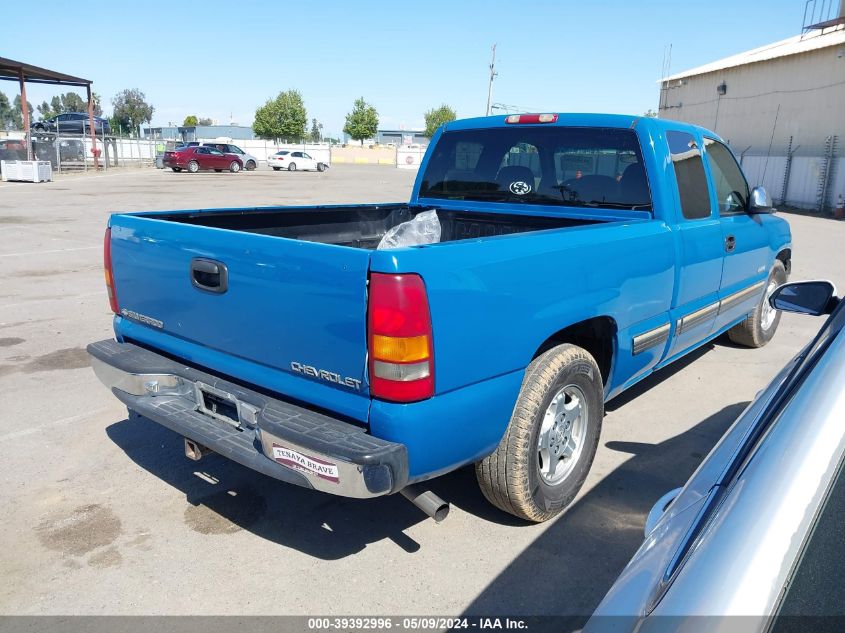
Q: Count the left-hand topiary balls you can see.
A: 0